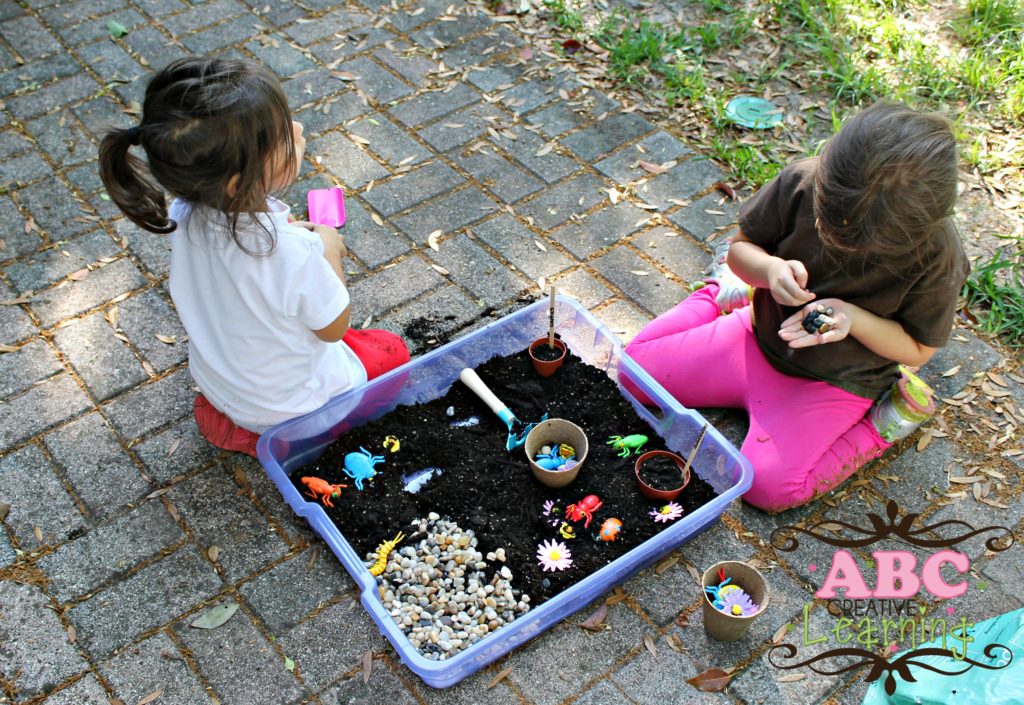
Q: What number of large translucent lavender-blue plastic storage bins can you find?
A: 1